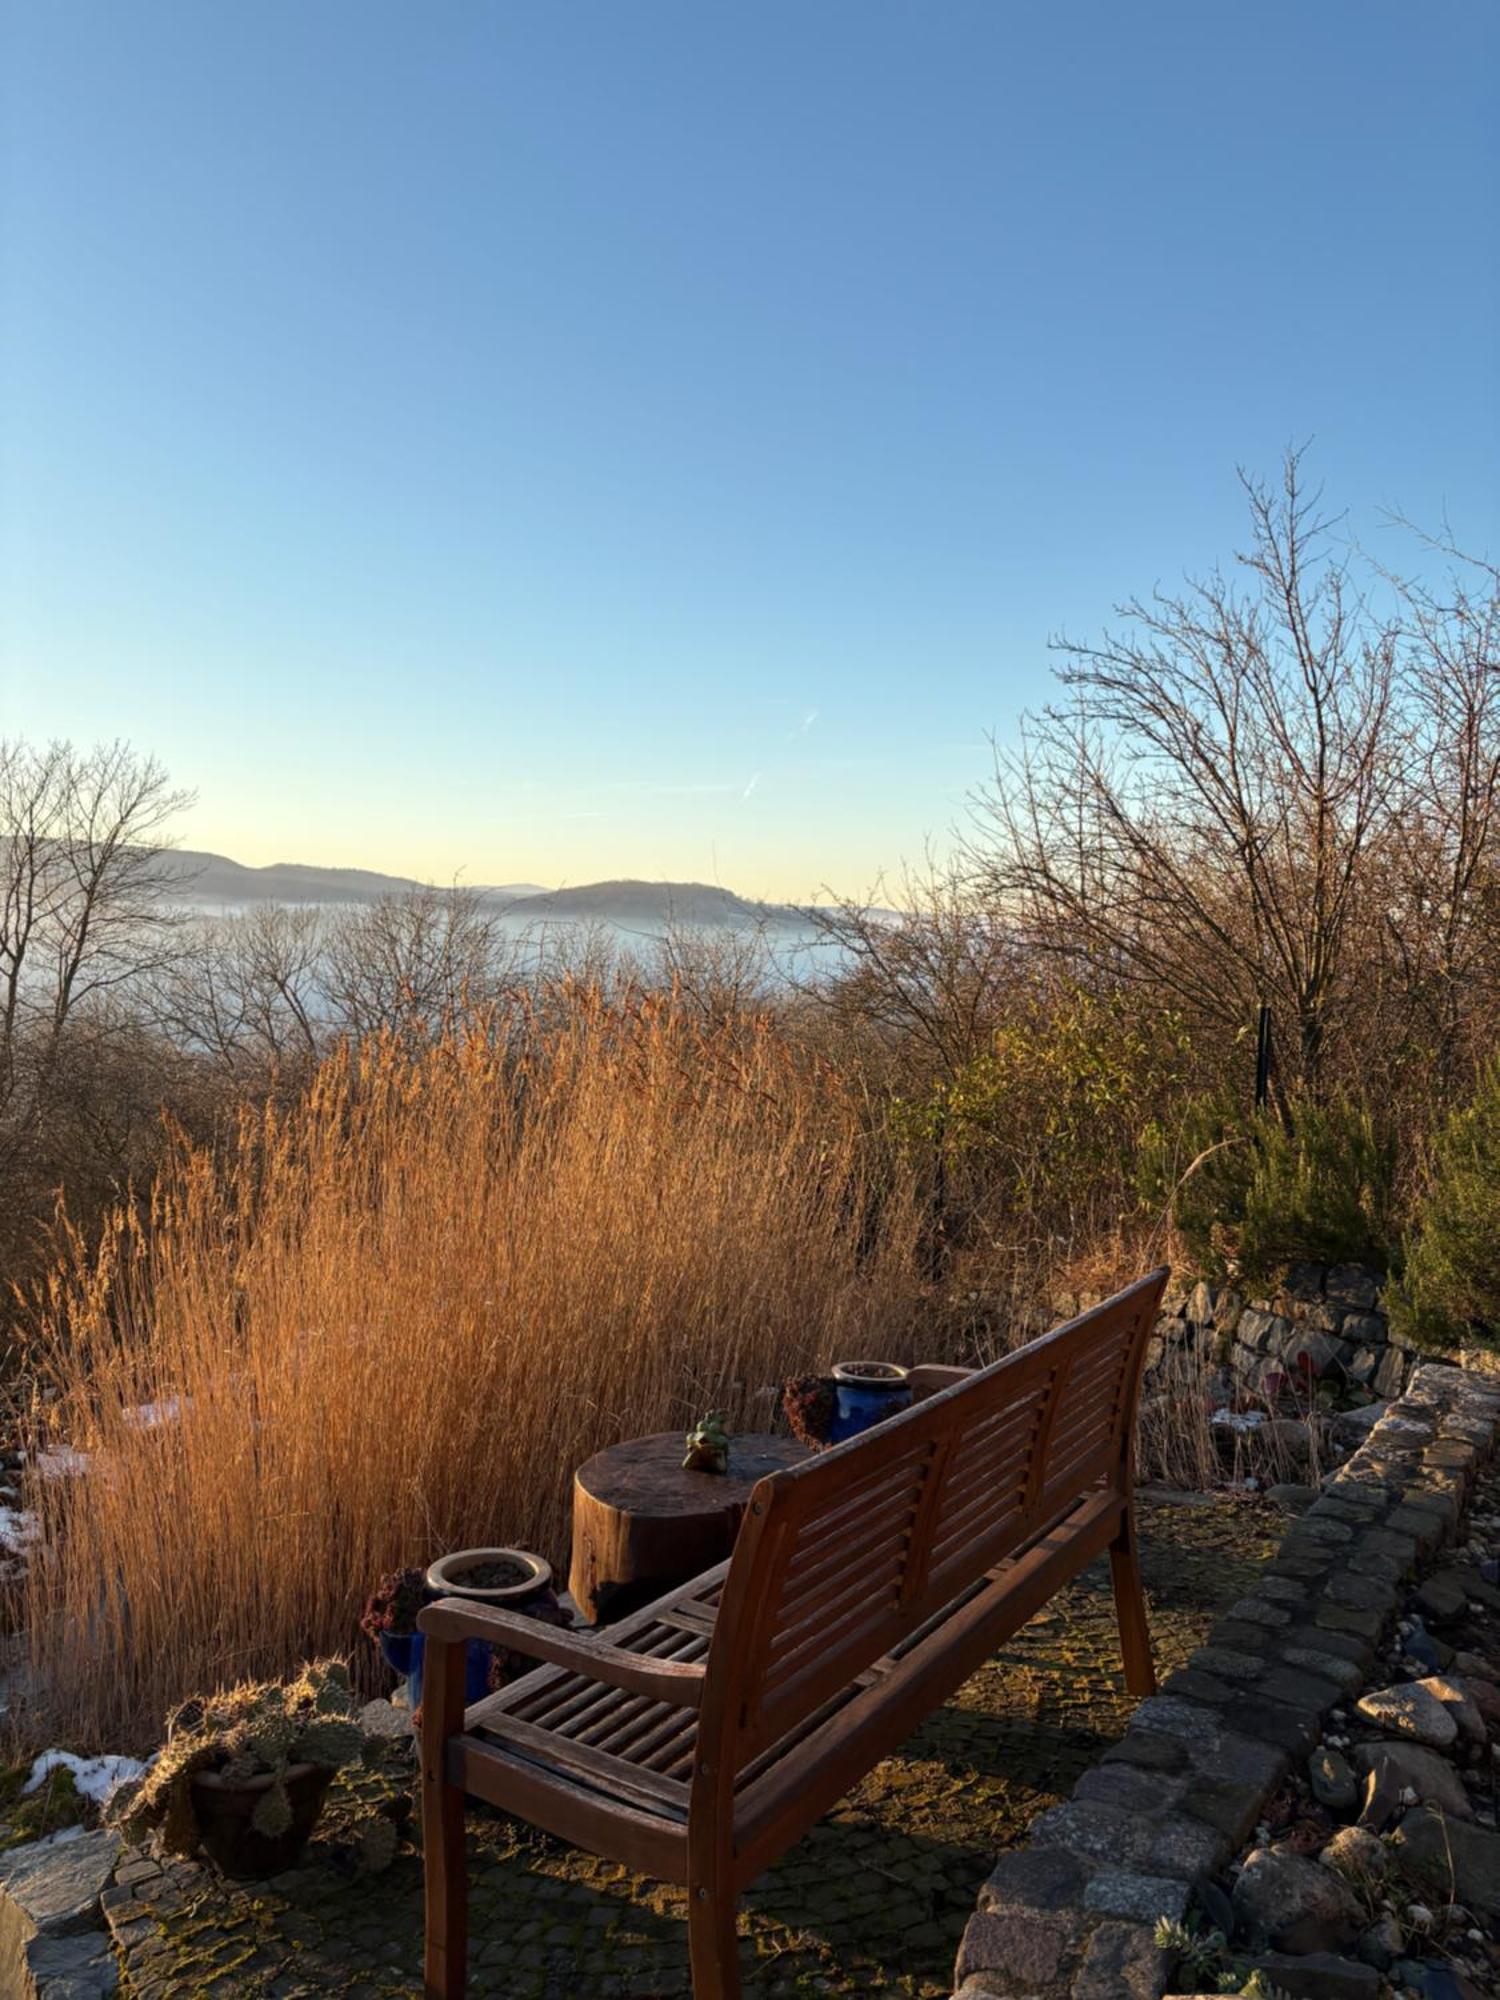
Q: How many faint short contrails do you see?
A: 2